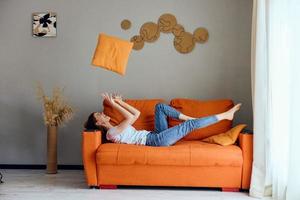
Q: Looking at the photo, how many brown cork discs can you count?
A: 7